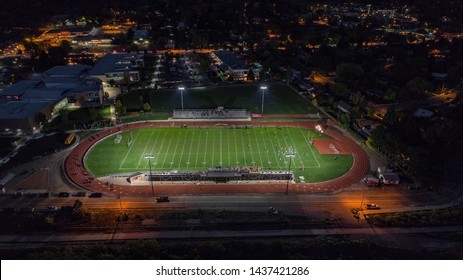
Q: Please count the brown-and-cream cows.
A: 0